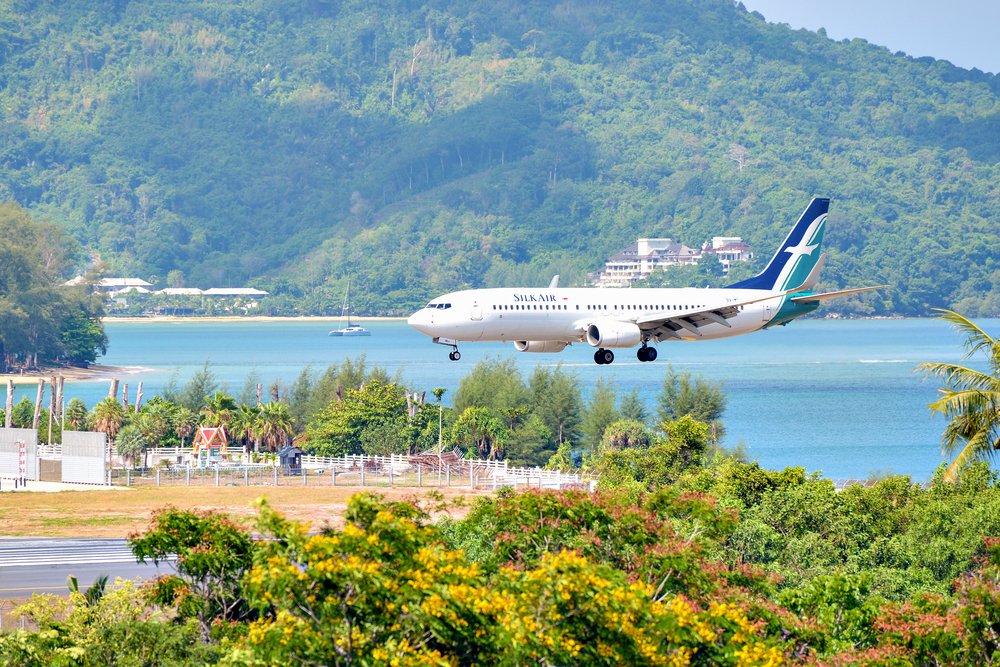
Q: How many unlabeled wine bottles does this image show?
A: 0